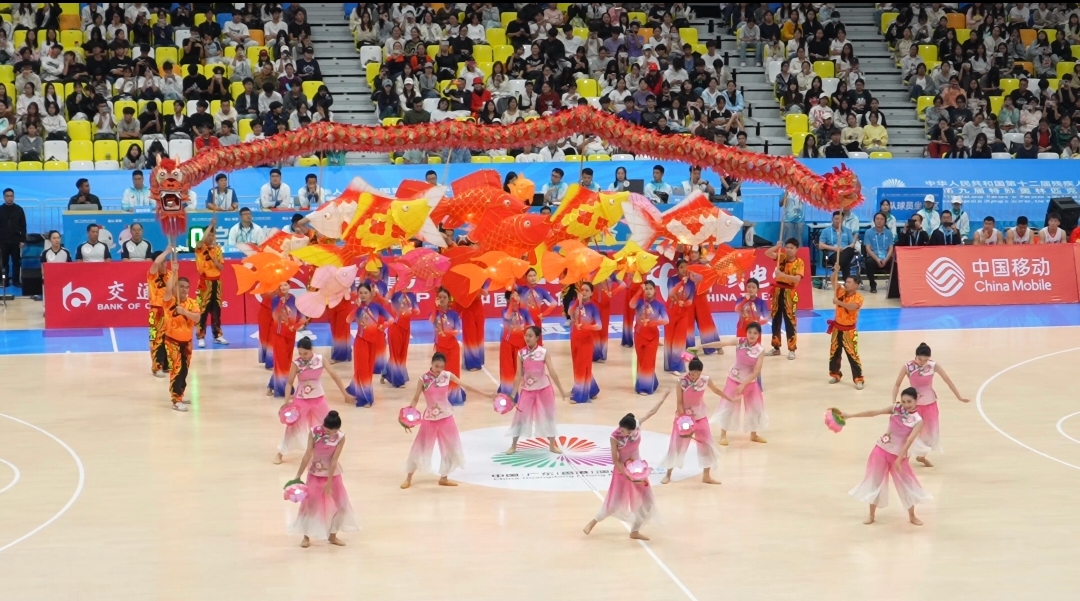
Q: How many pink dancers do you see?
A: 9